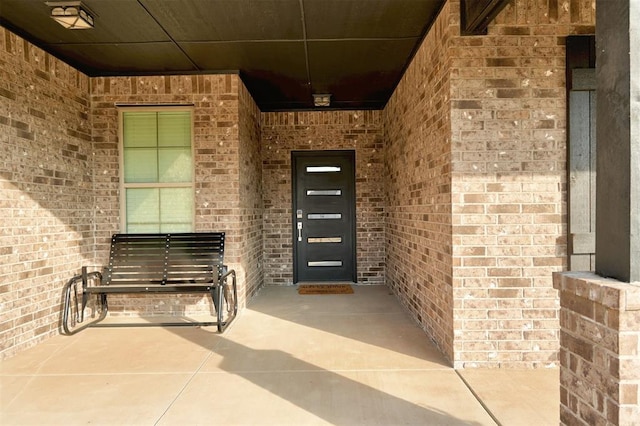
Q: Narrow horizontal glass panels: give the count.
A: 5